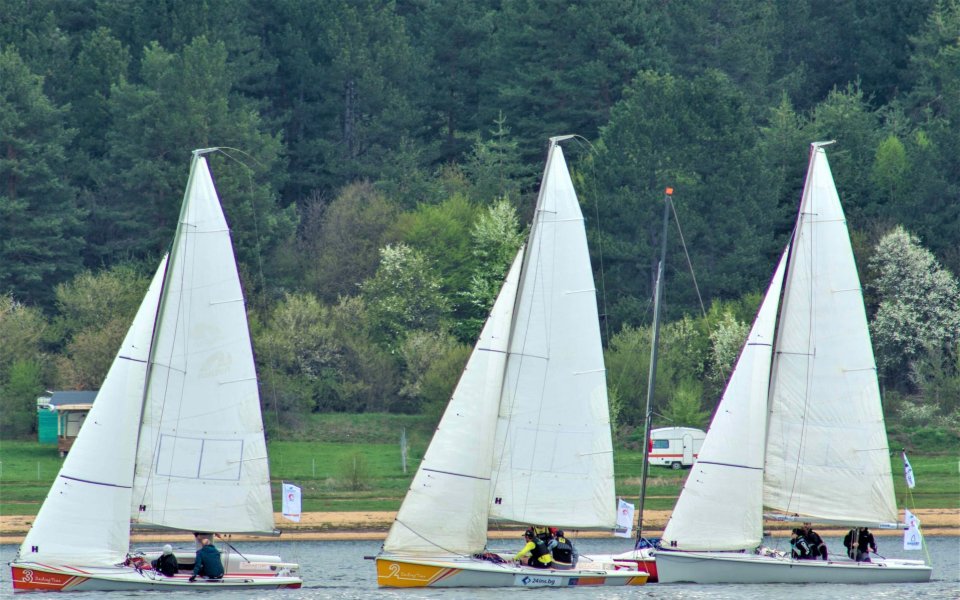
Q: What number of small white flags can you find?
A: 4